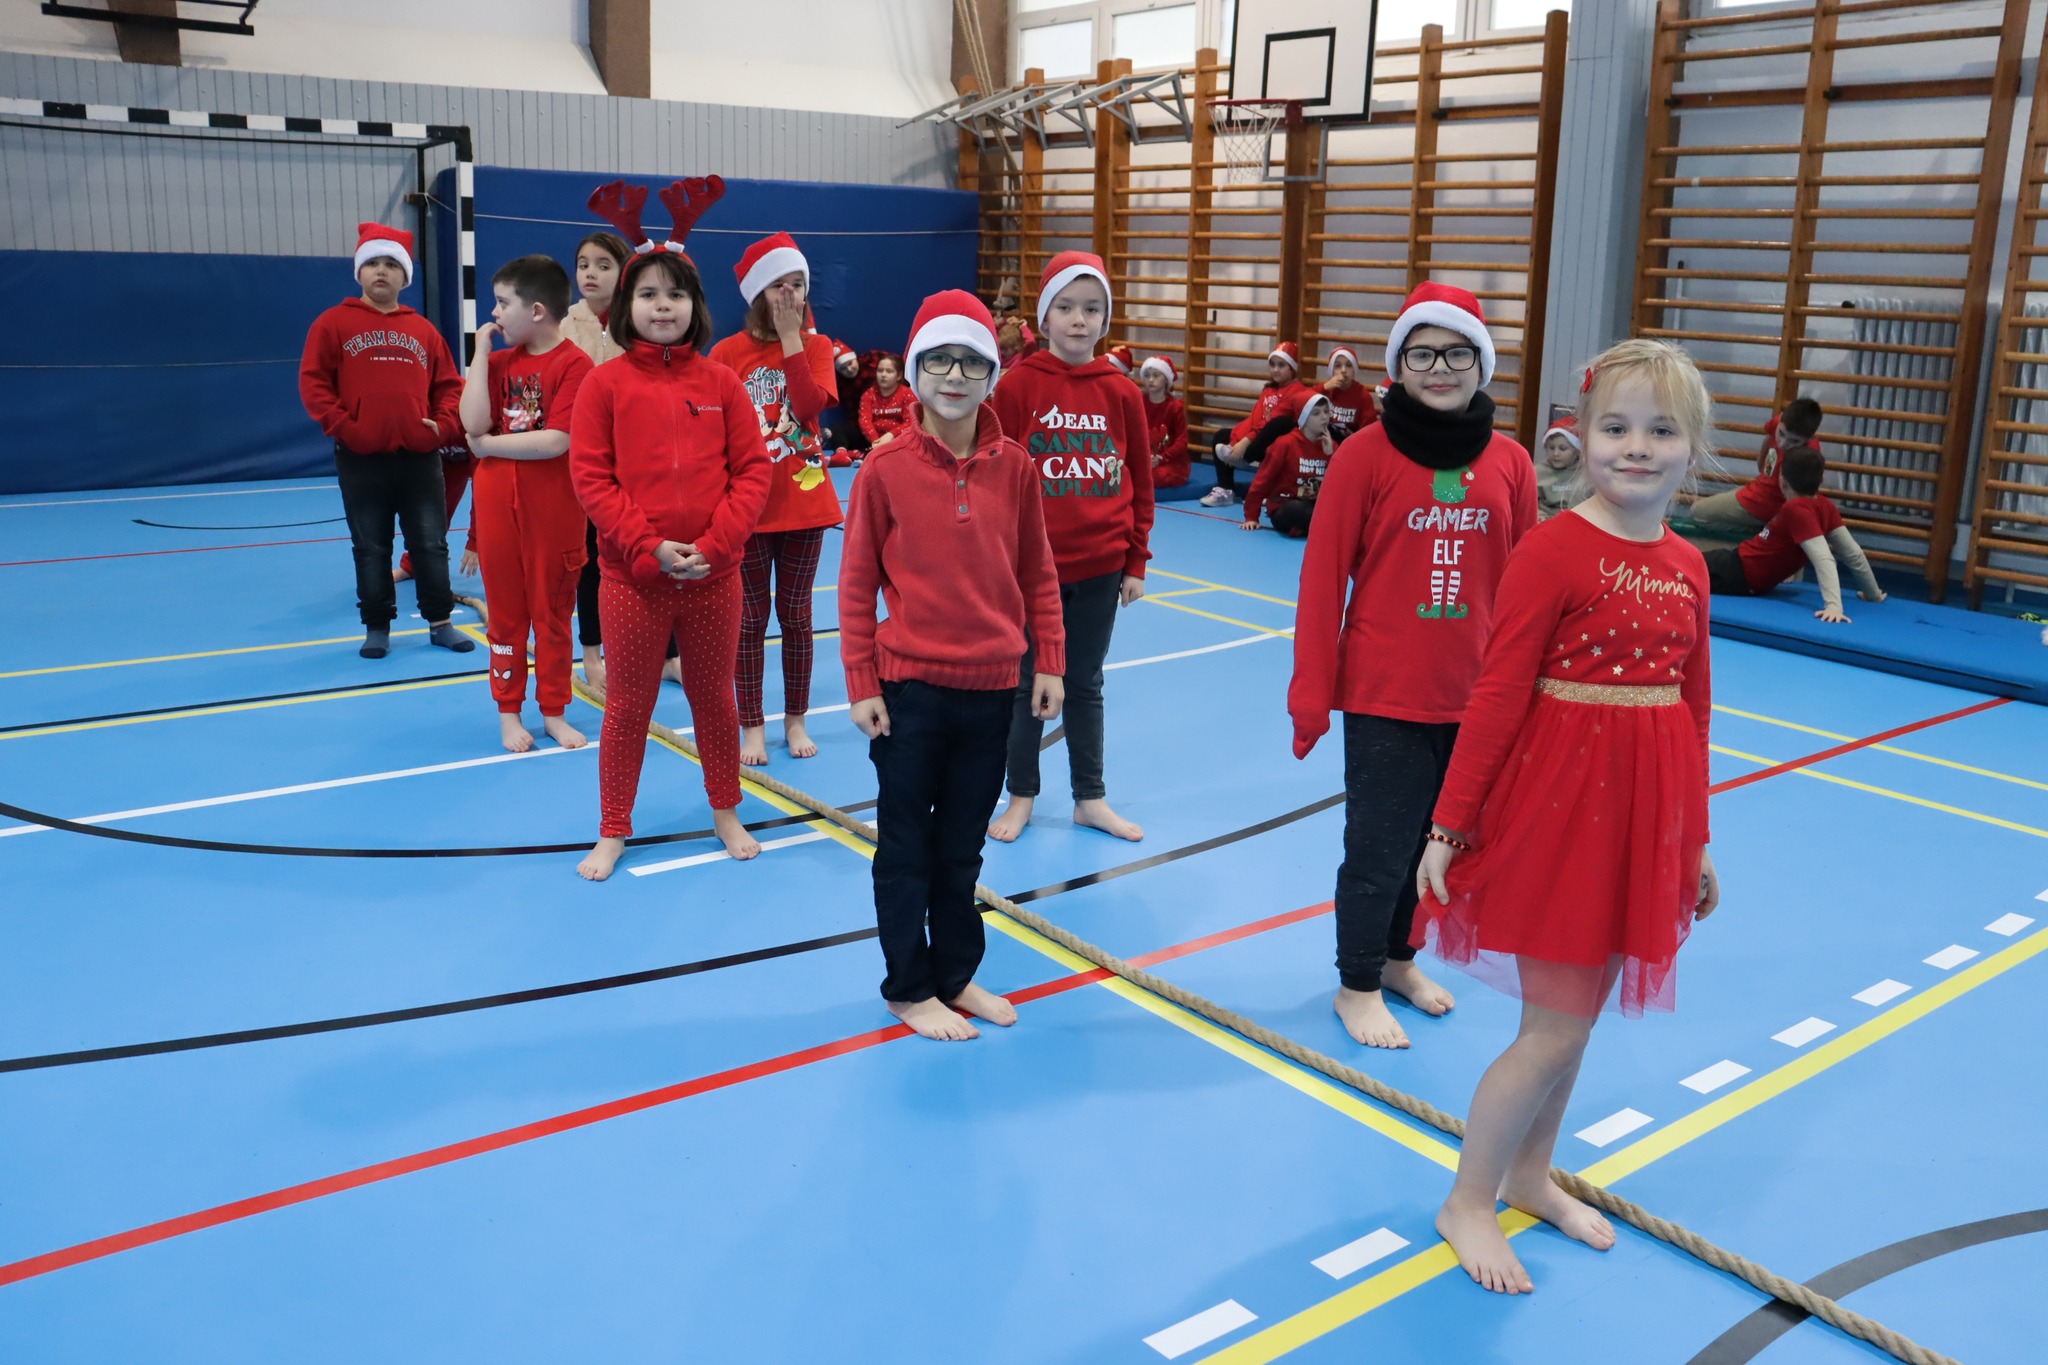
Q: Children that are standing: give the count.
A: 9